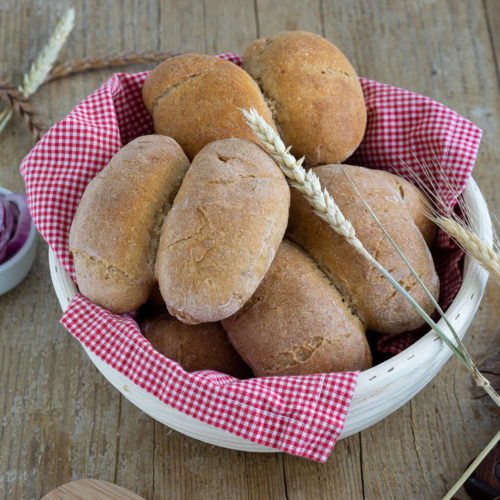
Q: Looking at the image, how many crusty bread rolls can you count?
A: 8